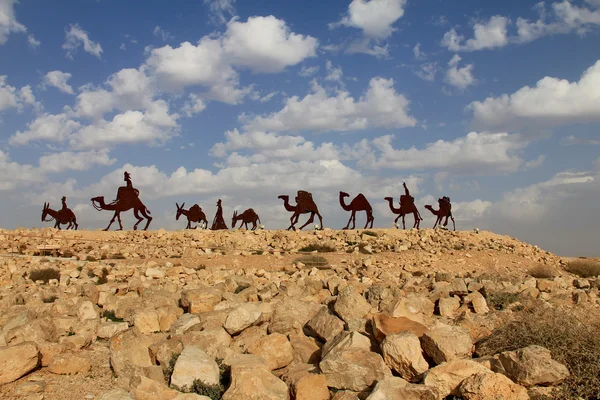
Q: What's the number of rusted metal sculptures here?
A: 9